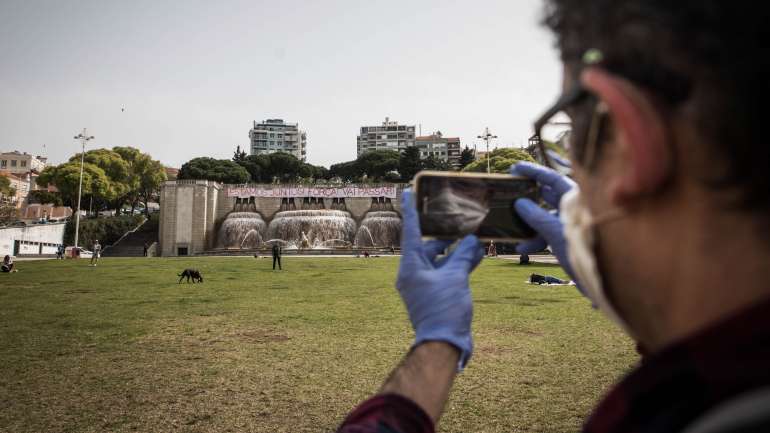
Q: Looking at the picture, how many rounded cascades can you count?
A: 3